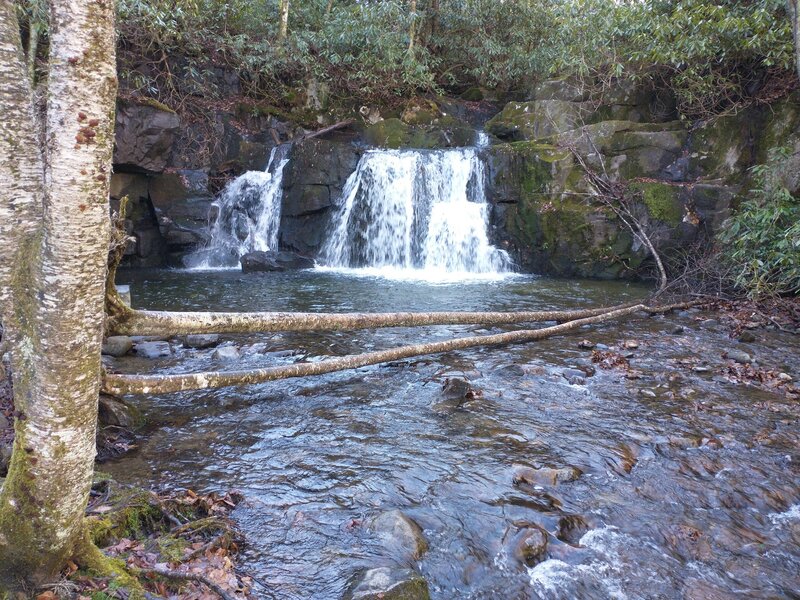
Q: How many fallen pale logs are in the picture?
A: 2